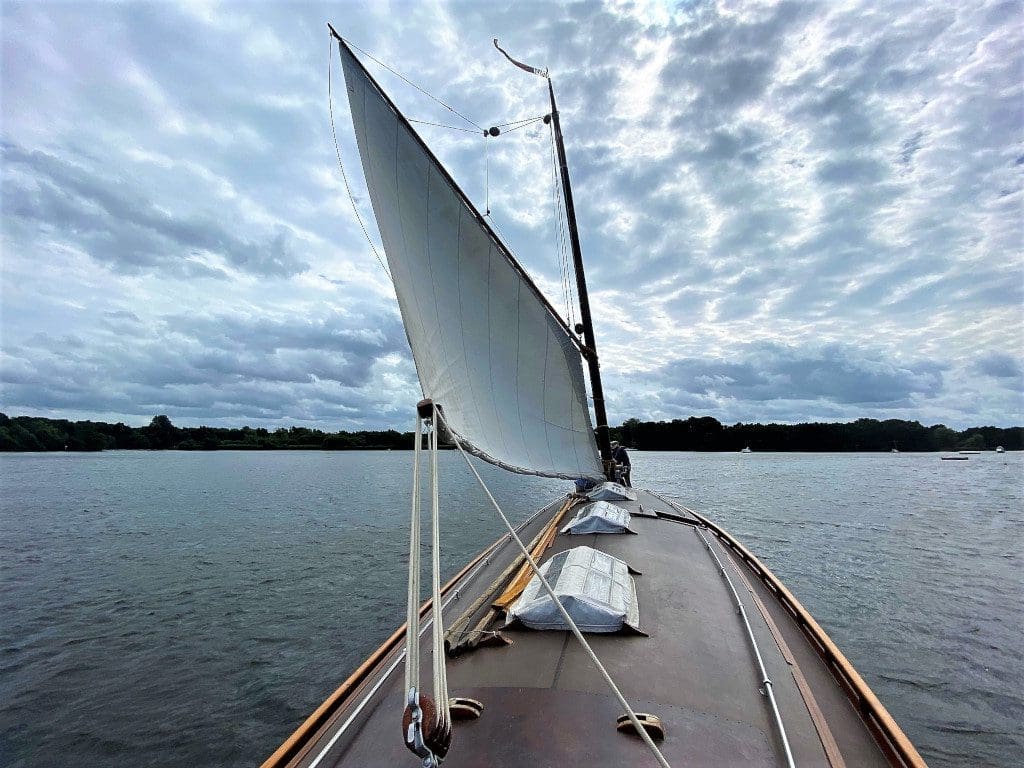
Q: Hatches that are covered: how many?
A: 3